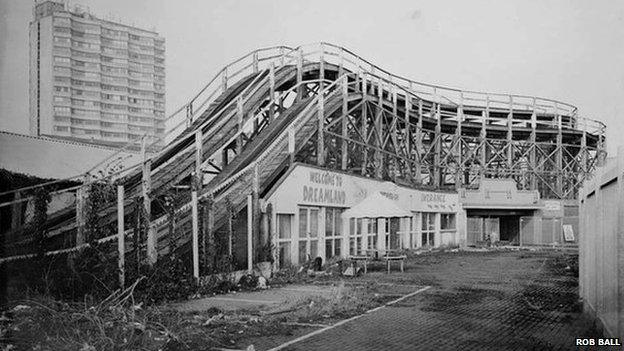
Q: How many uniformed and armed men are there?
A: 0